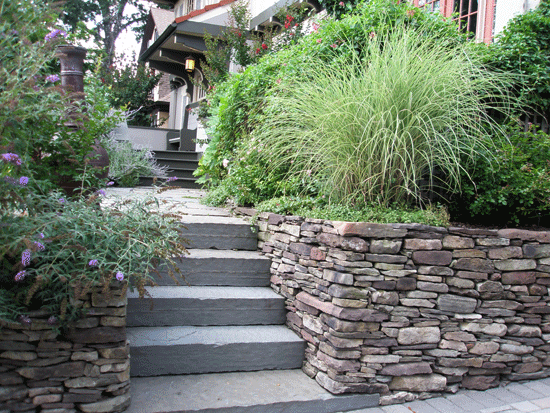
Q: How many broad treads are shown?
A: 5